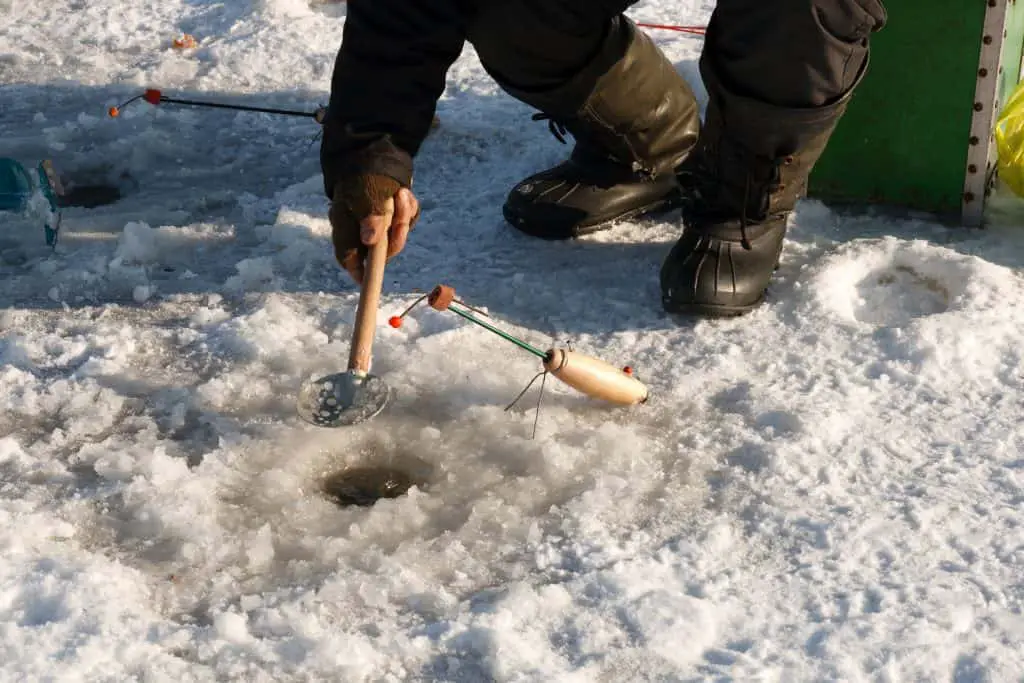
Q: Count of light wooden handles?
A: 2